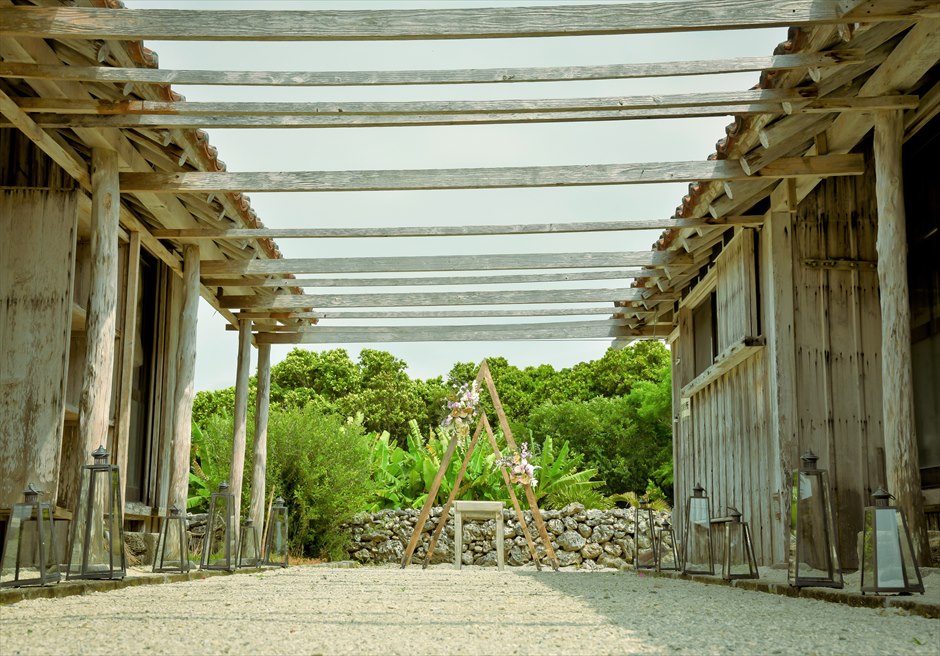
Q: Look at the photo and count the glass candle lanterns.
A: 12